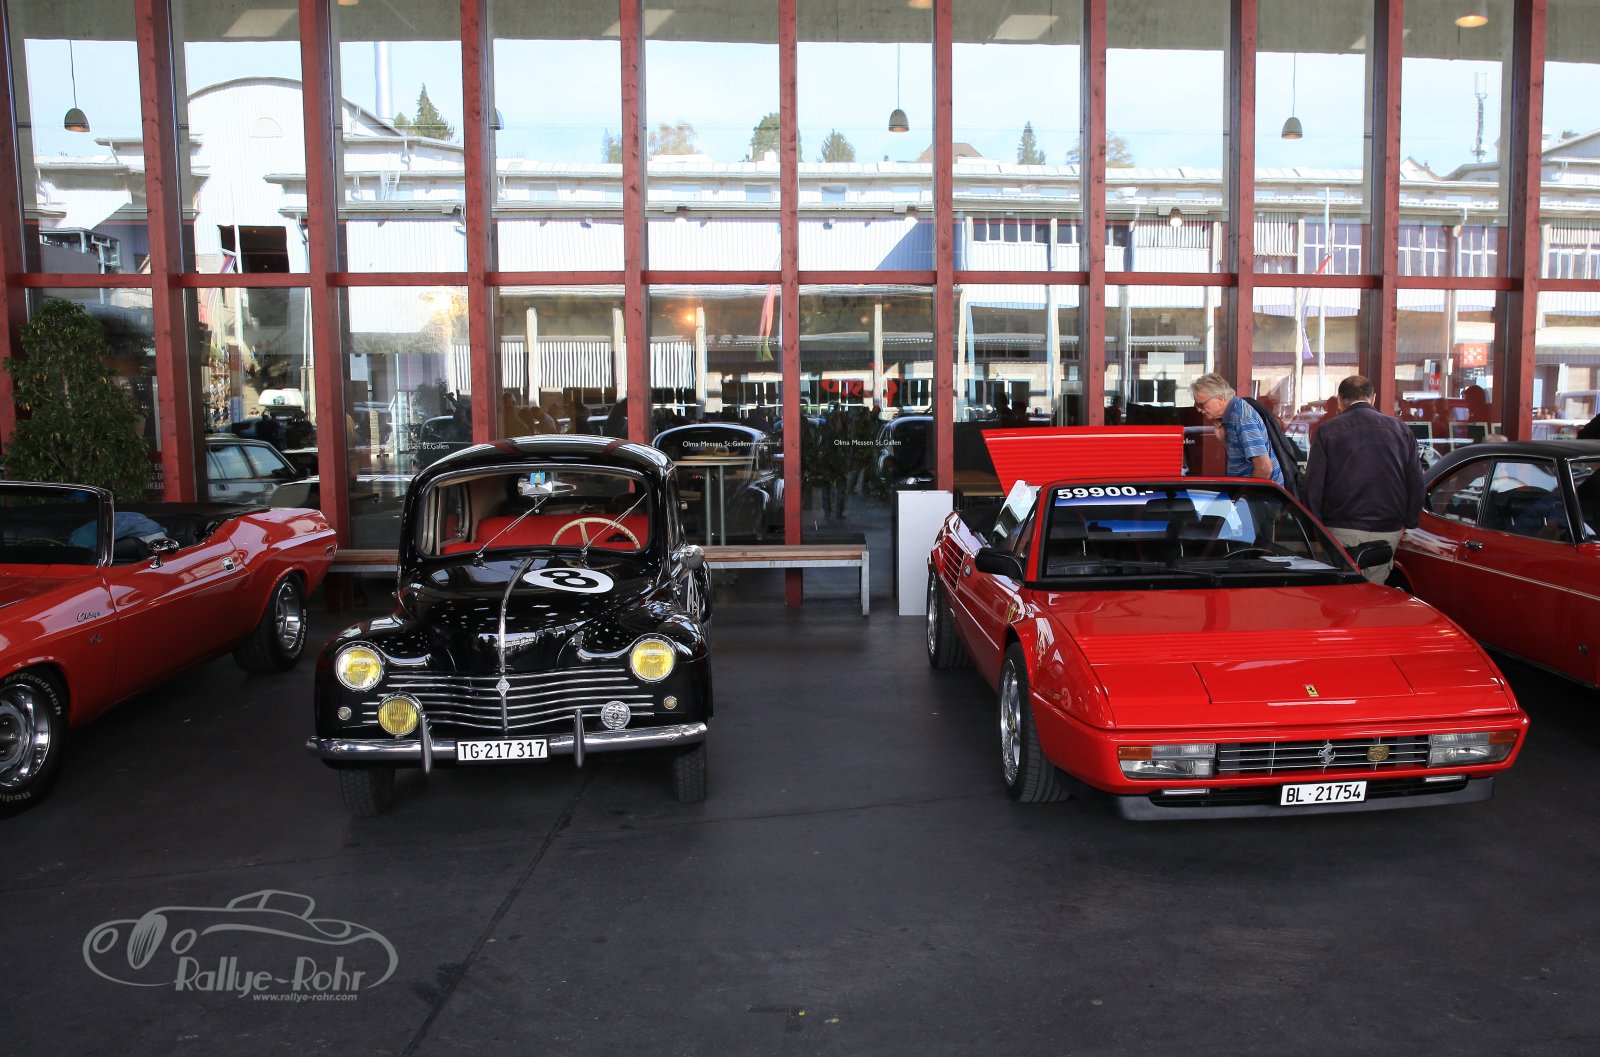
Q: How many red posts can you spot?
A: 11